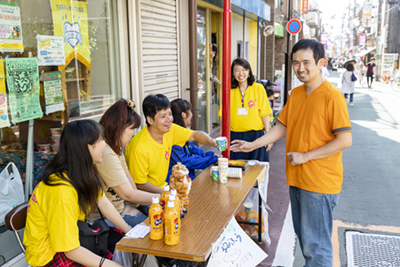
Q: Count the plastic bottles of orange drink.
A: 5